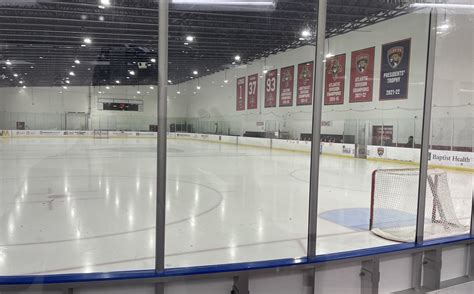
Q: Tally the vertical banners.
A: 8